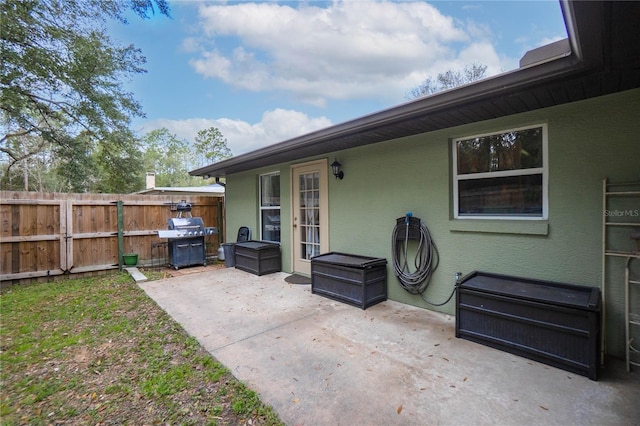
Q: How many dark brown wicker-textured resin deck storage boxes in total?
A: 3